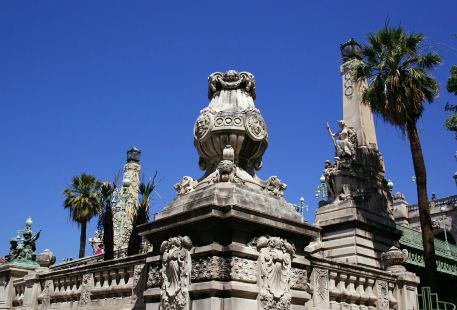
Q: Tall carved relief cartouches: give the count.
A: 2